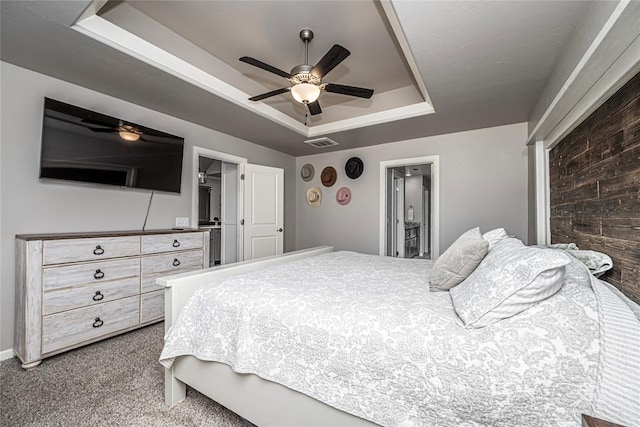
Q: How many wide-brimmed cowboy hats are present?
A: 5